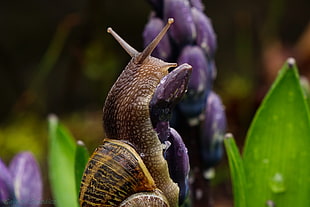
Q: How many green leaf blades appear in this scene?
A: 4